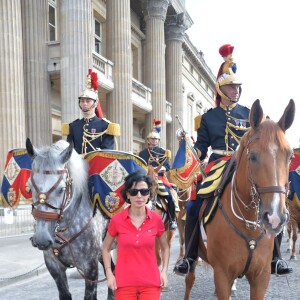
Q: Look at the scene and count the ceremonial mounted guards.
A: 3